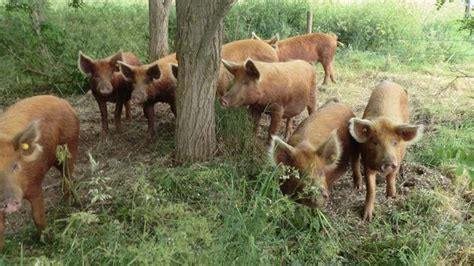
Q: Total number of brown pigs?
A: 8